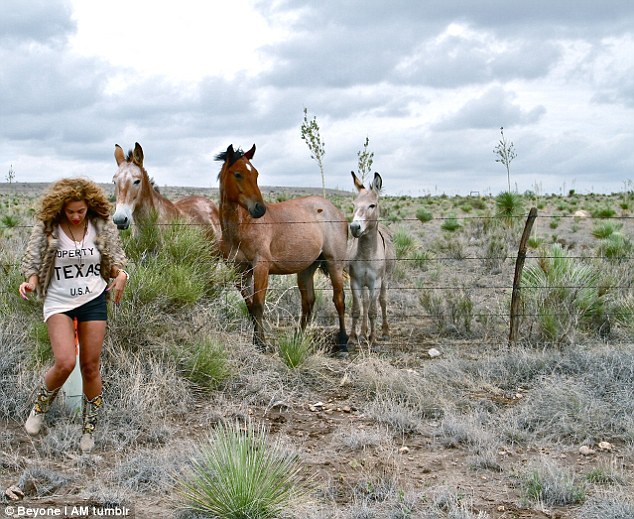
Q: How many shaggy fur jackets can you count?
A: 1